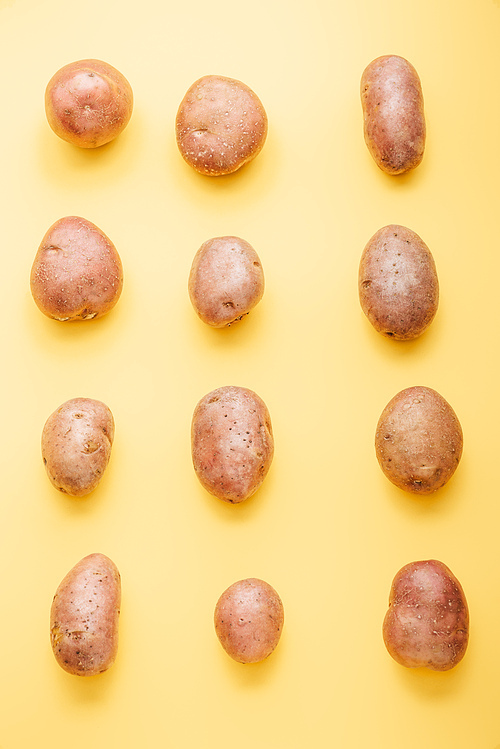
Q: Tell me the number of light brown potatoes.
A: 12